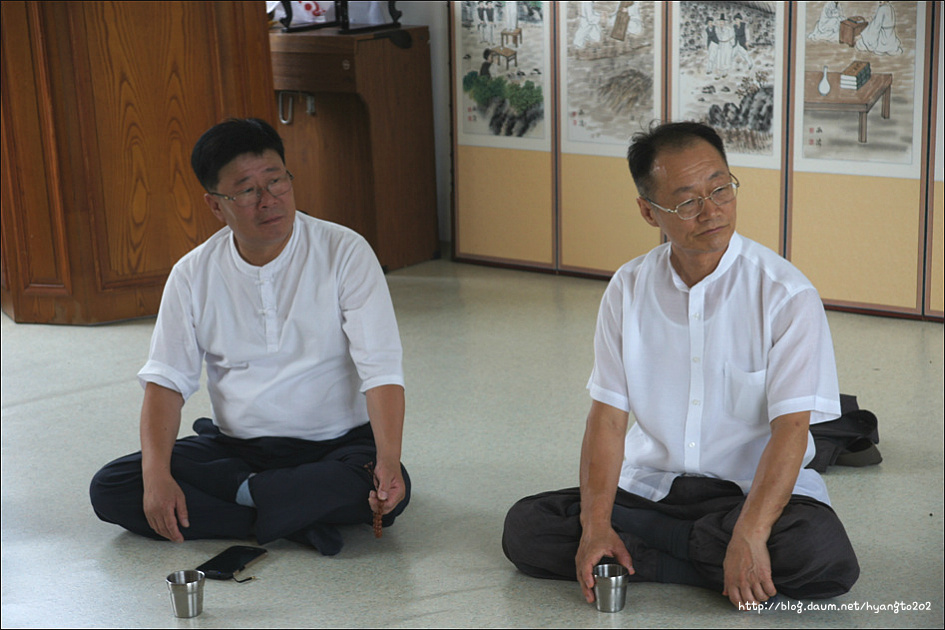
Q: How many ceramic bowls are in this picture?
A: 0